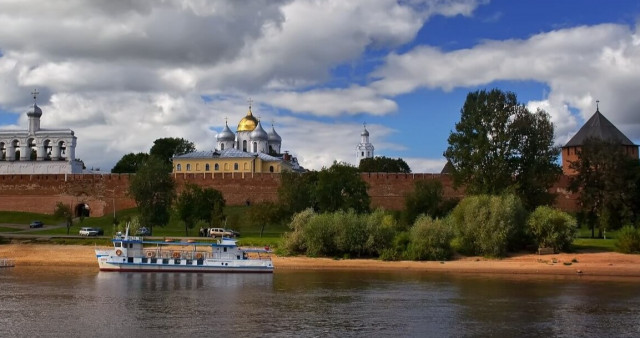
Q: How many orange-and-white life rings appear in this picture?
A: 4